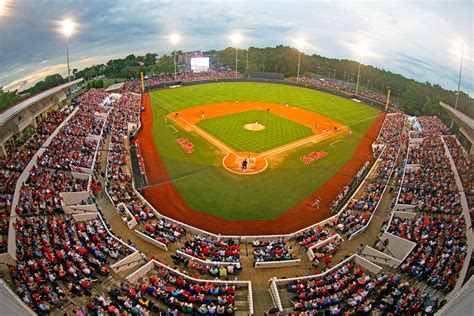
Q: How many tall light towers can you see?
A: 6